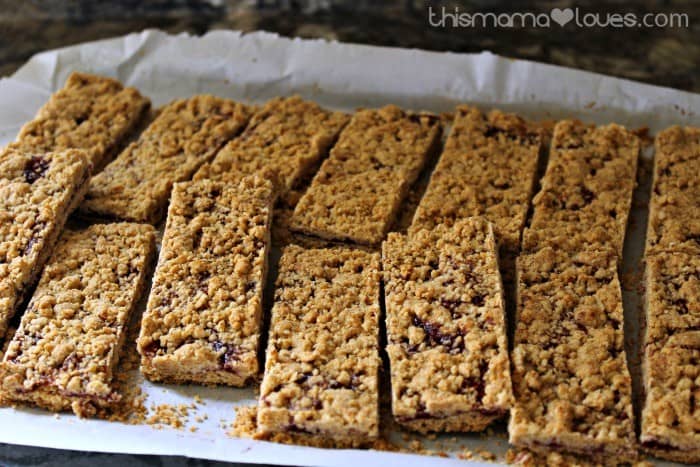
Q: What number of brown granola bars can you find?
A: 14